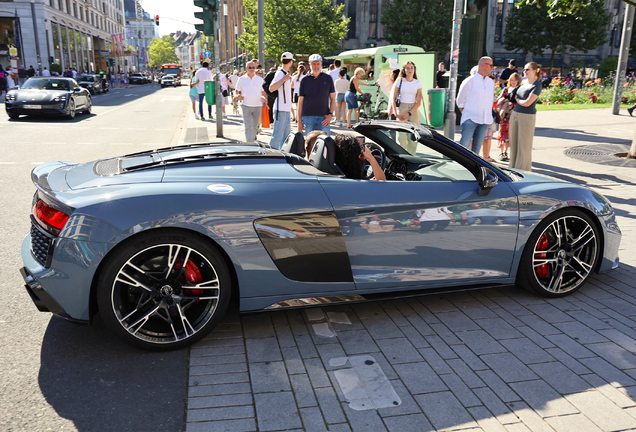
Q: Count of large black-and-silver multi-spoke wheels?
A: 2